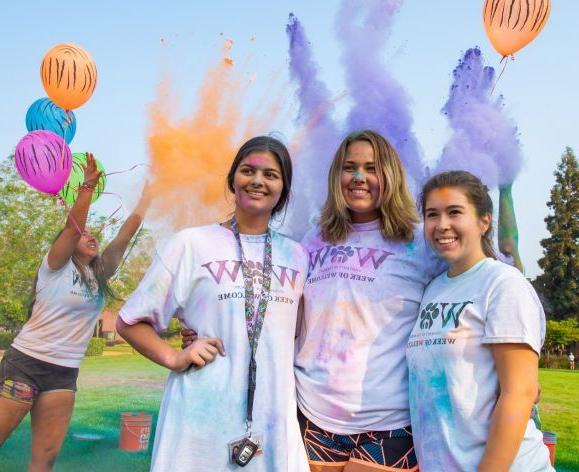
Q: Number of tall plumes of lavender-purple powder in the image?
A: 3